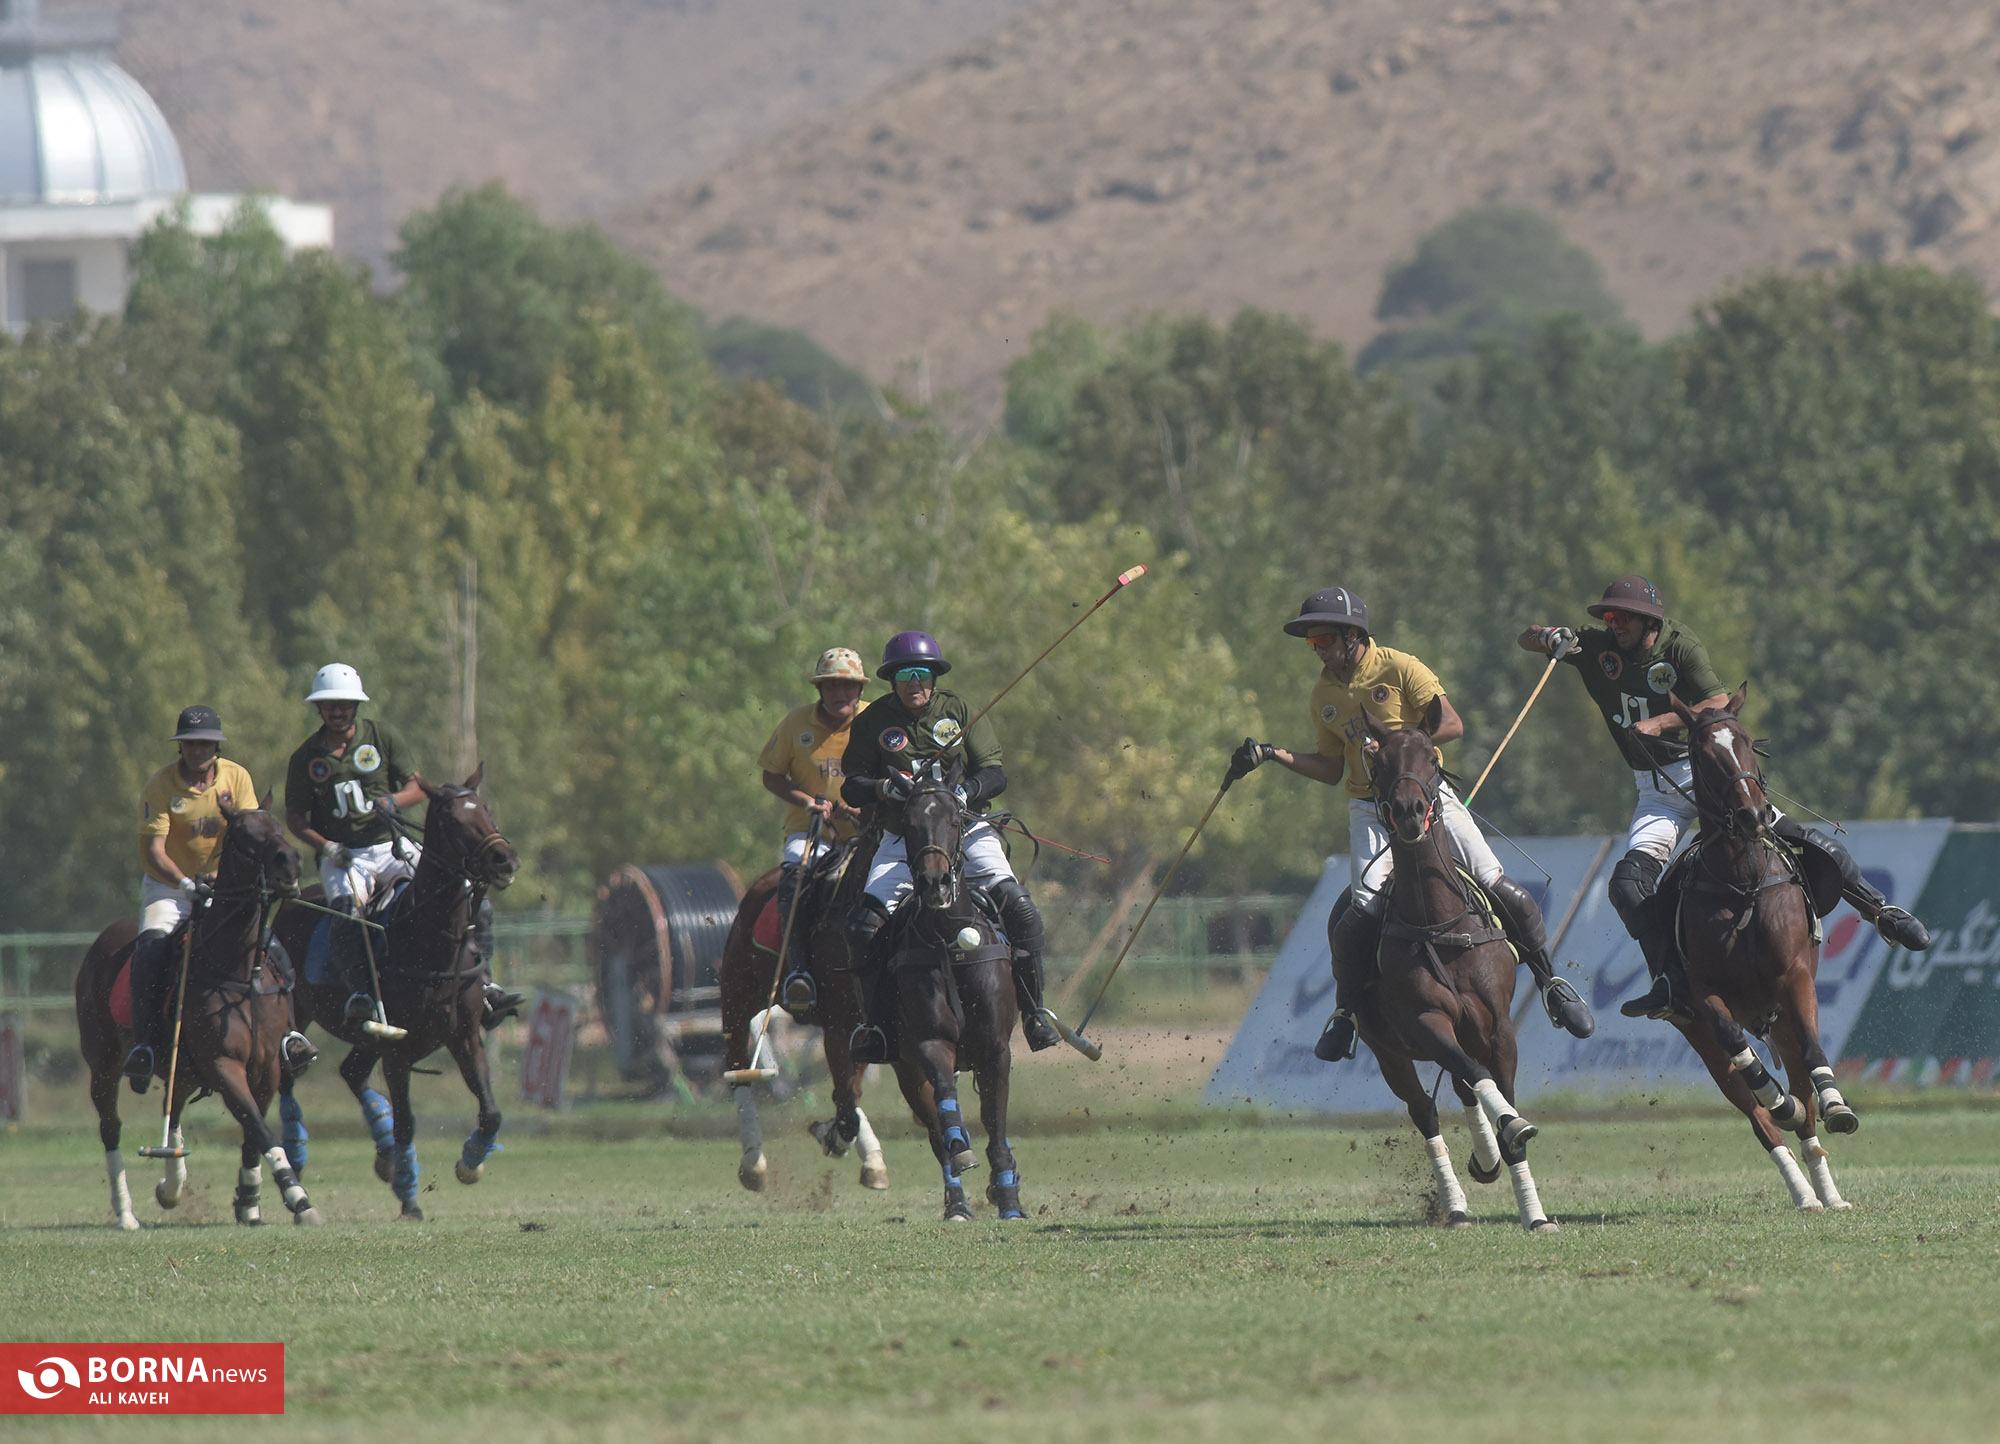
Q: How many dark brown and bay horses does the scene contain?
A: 6